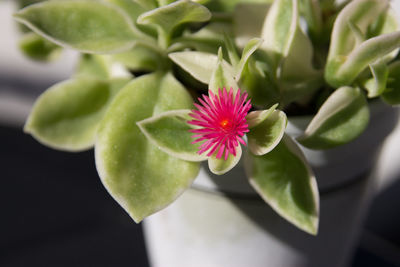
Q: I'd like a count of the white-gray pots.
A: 1